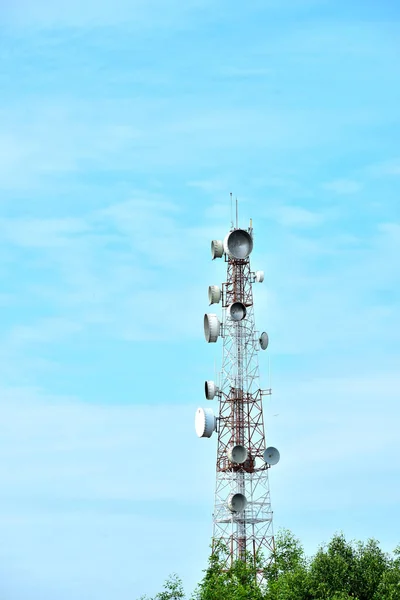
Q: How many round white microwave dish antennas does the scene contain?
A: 12